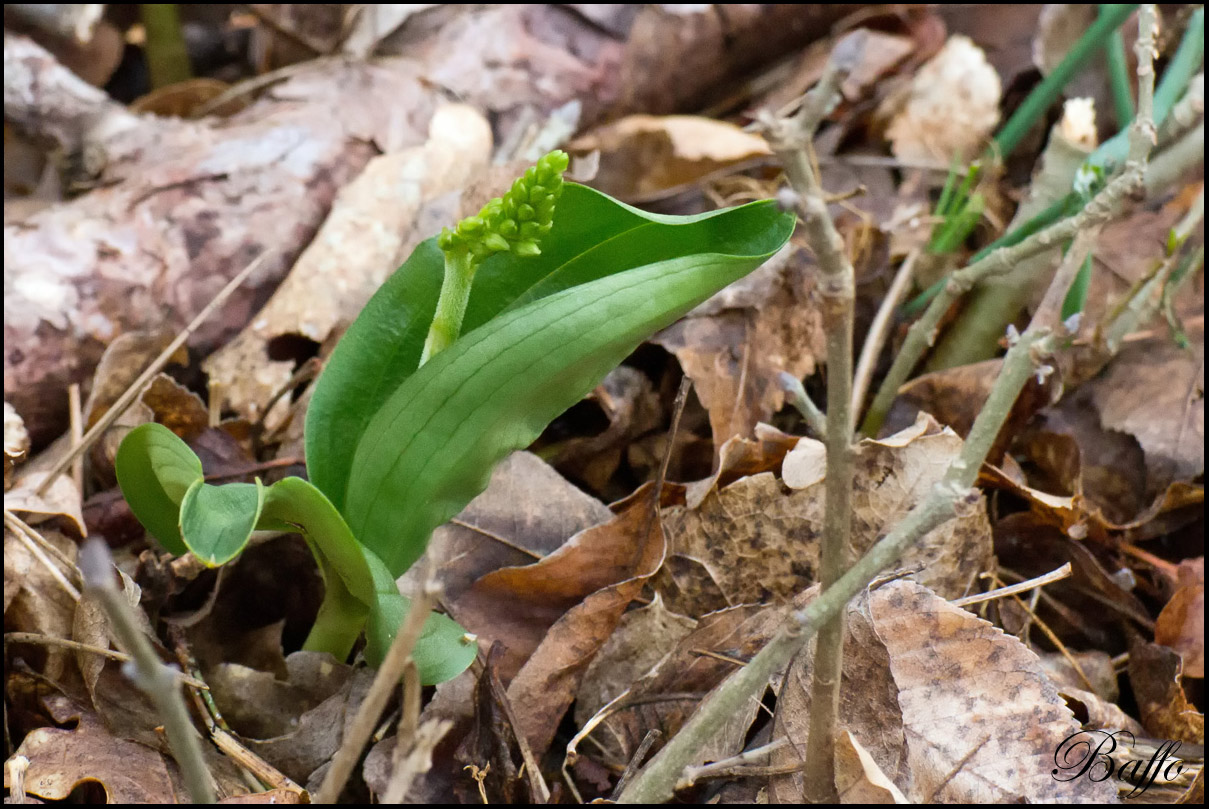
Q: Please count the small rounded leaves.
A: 3